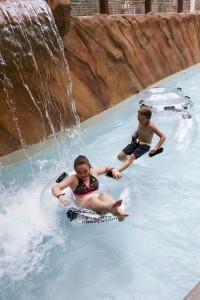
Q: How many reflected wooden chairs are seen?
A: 0